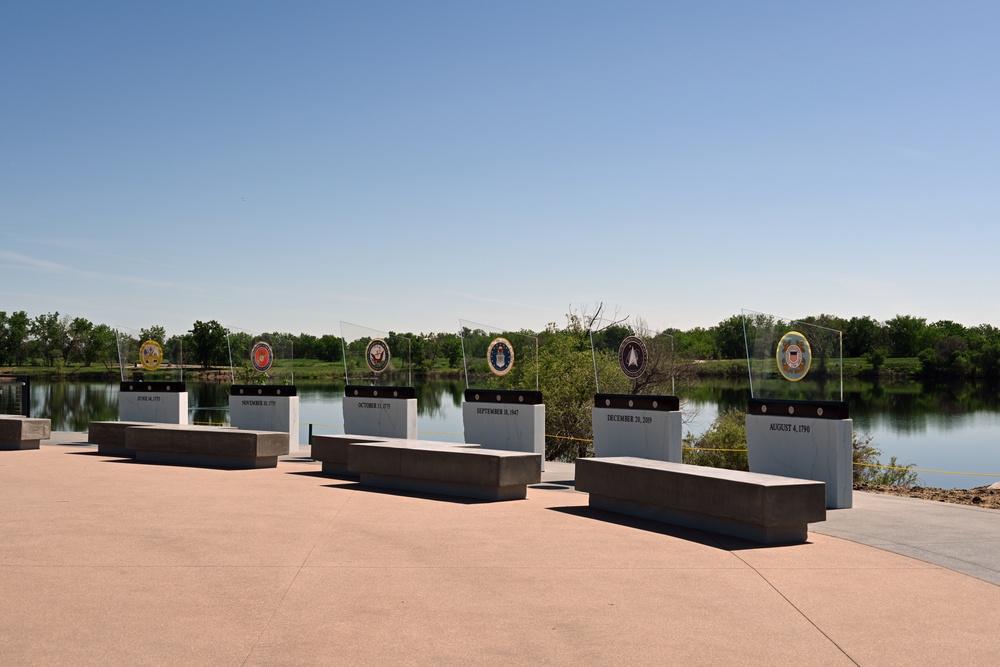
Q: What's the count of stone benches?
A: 6